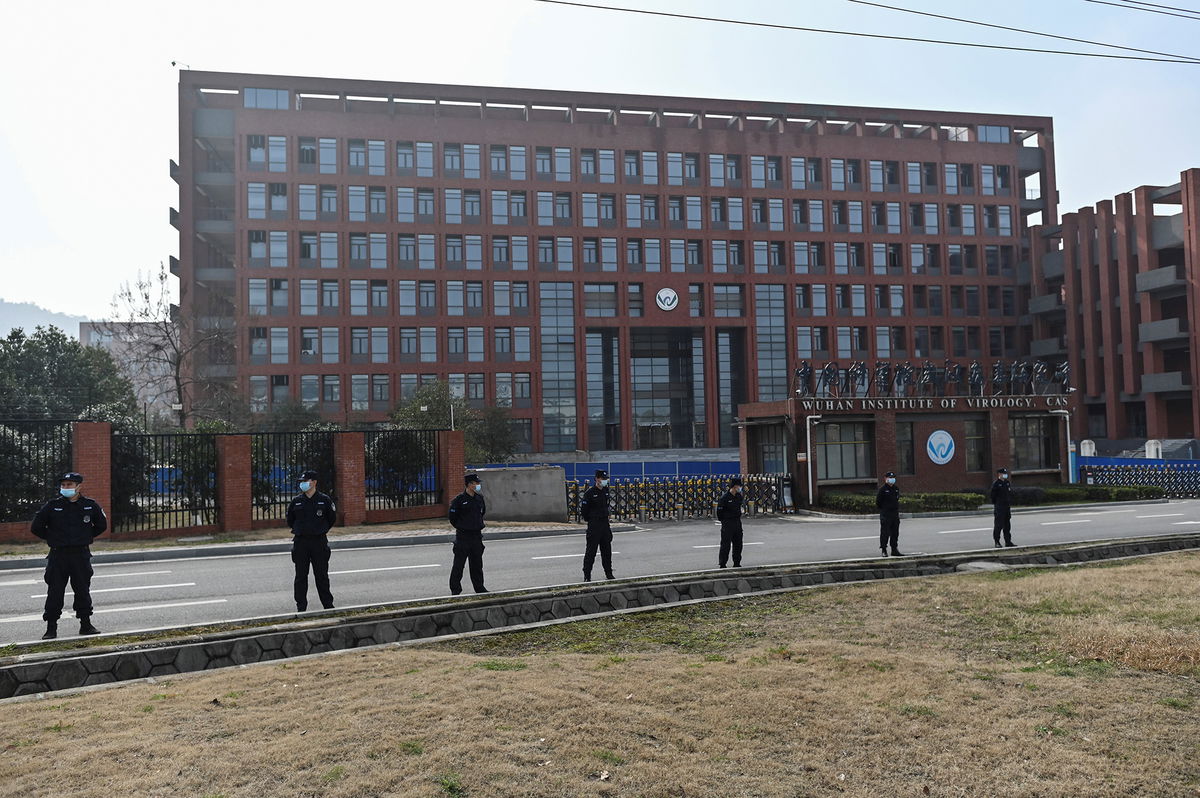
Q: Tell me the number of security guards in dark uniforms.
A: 7